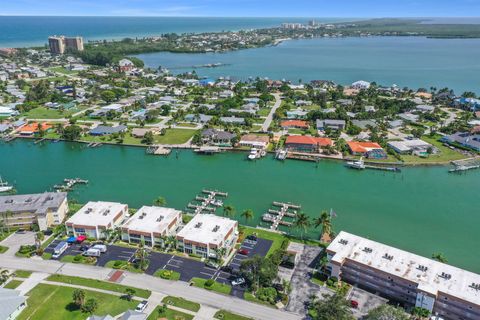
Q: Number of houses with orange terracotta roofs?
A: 4